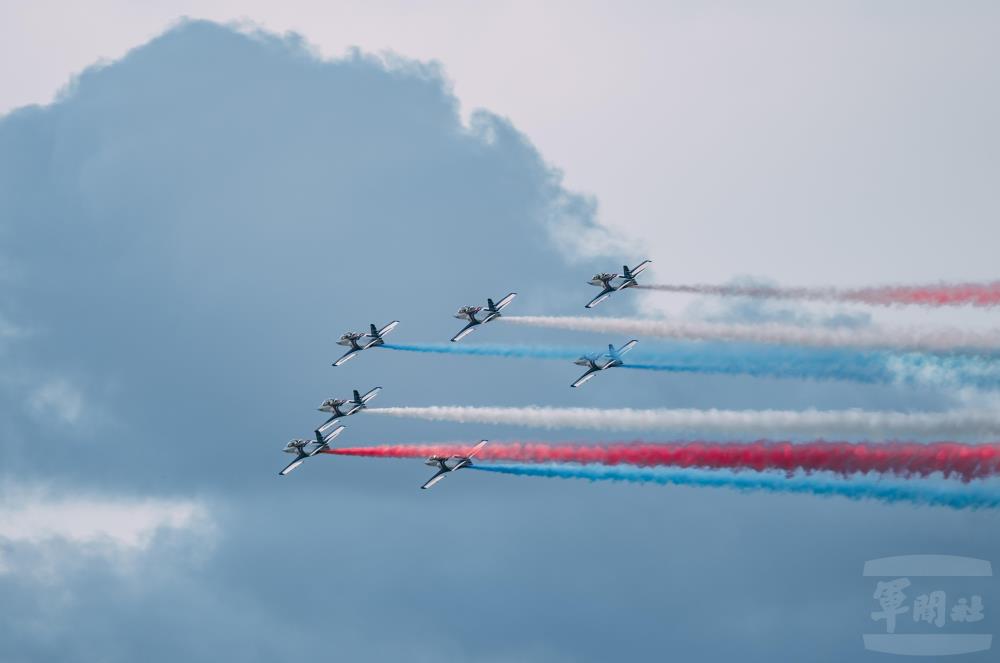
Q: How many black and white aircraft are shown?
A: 7